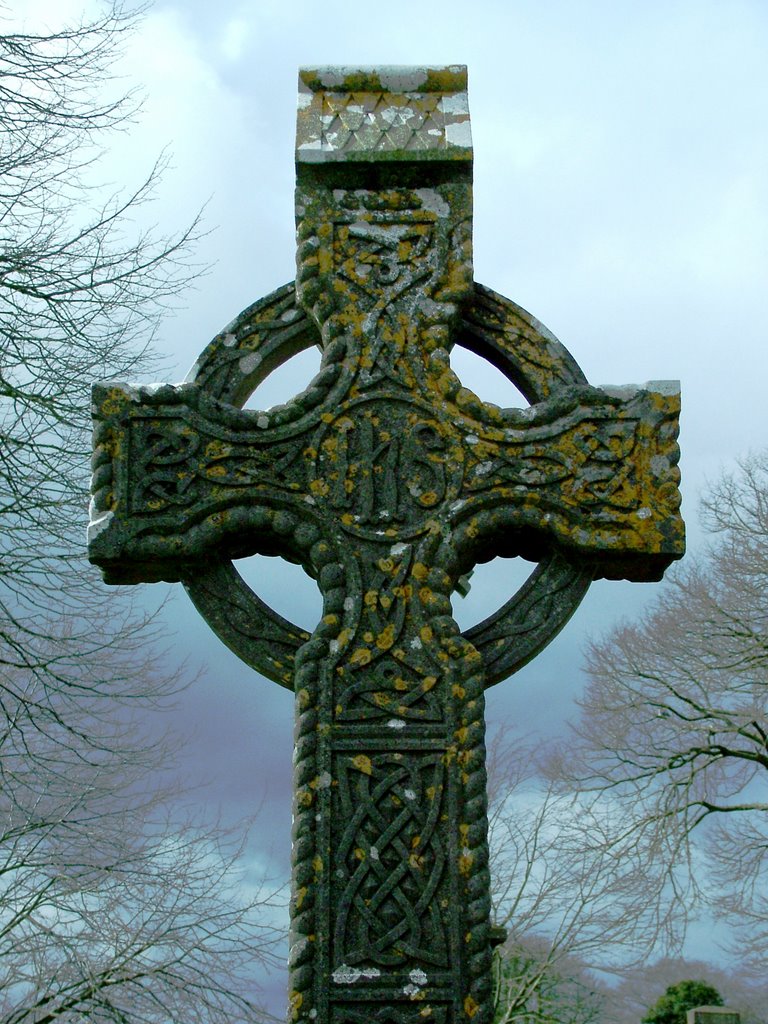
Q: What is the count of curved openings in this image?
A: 4